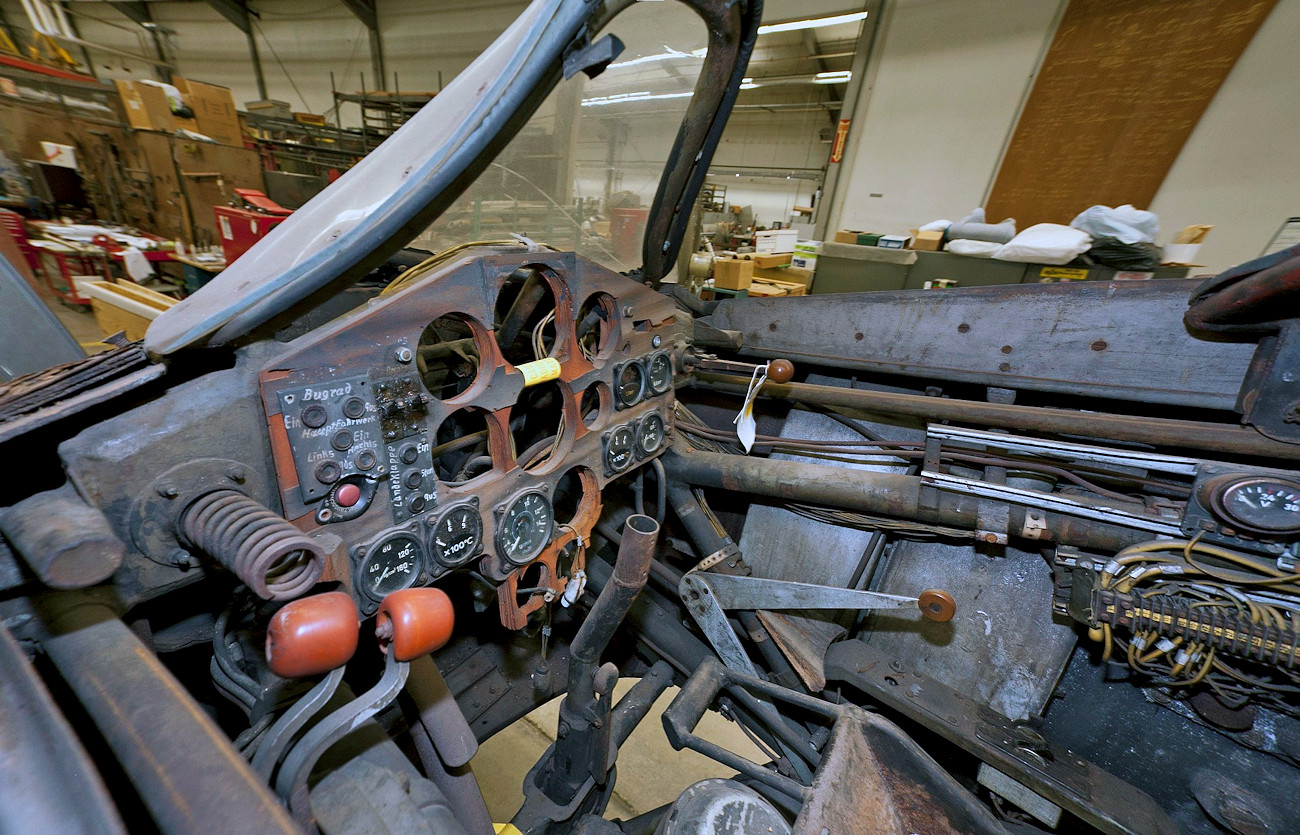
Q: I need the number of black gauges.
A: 8